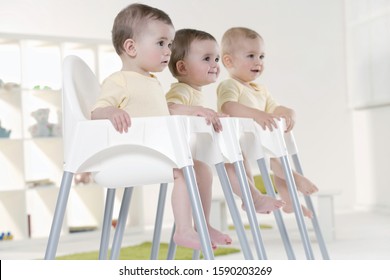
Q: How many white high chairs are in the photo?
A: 3